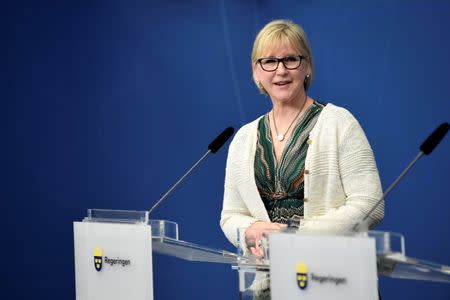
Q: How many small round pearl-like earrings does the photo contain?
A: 2